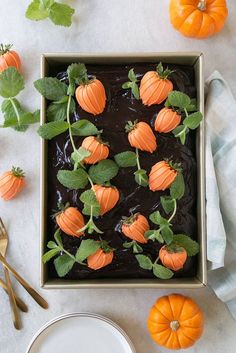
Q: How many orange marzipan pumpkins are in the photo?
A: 13